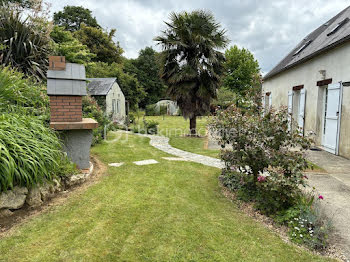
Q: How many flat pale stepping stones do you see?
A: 3